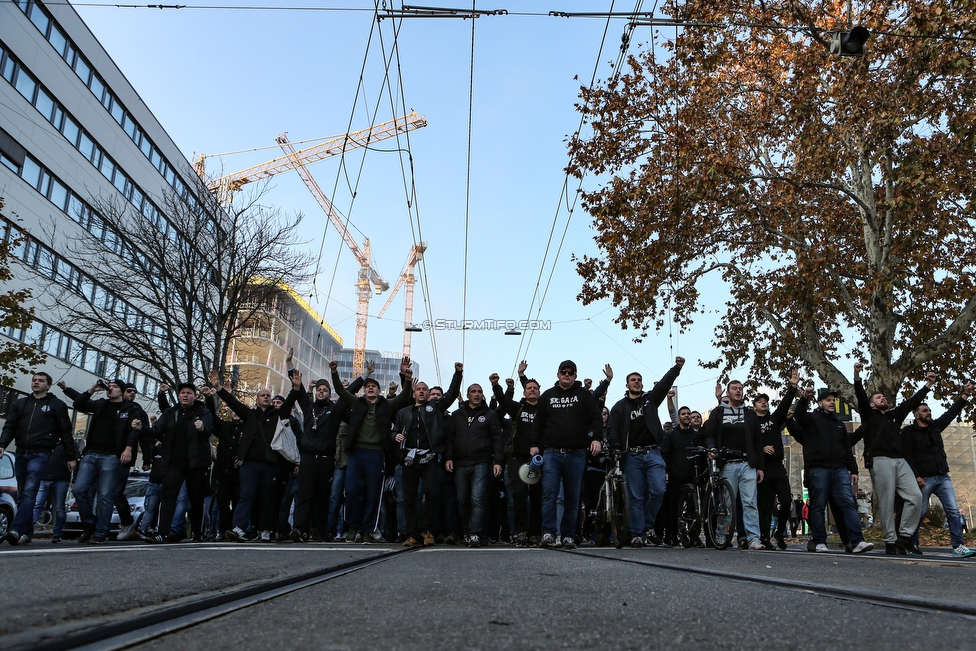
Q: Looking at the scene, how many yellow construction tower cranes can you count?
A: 3